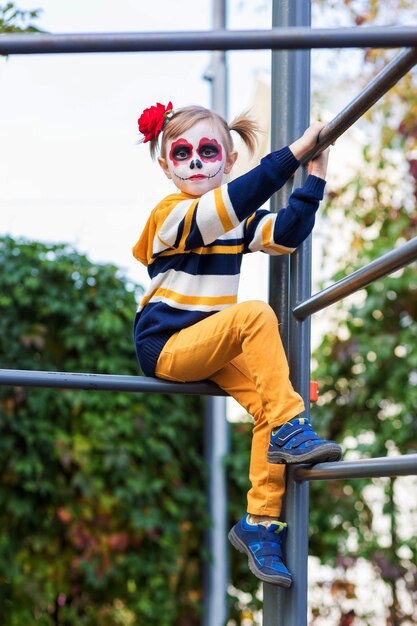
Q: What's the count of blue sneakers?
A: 2